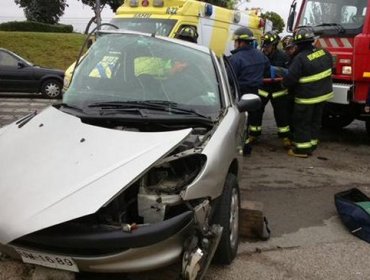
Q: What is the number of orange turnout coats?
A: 0